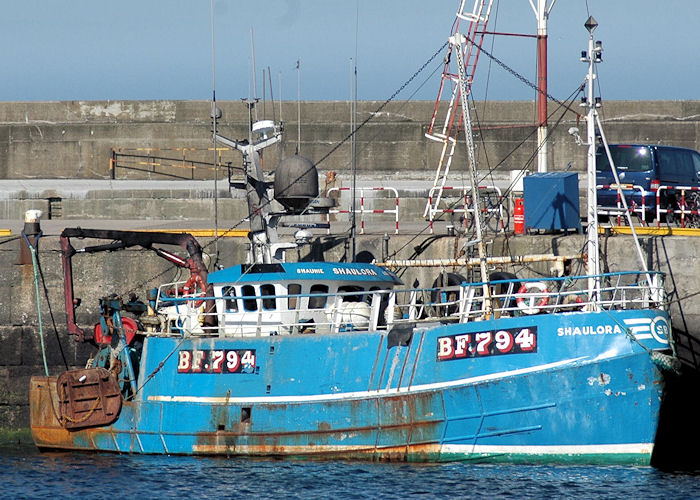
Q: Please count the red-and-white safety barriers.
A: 4